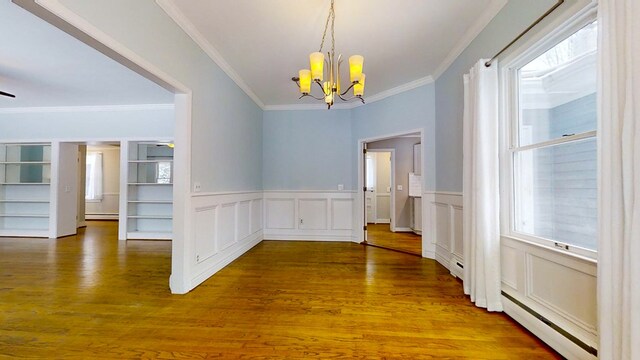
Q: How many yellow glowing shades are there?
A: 5